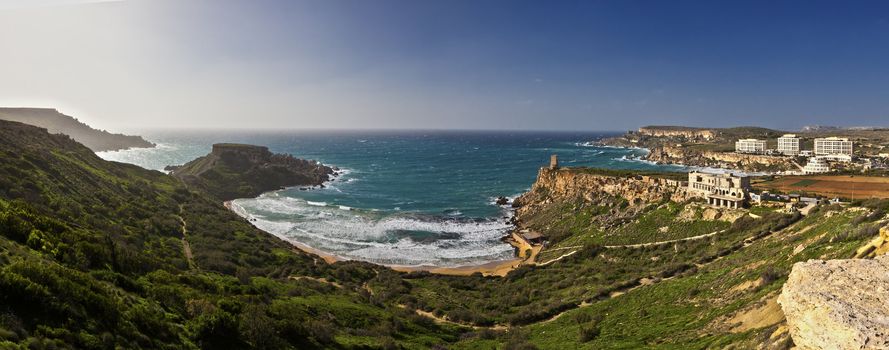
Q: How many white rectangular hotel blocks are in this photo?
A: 3